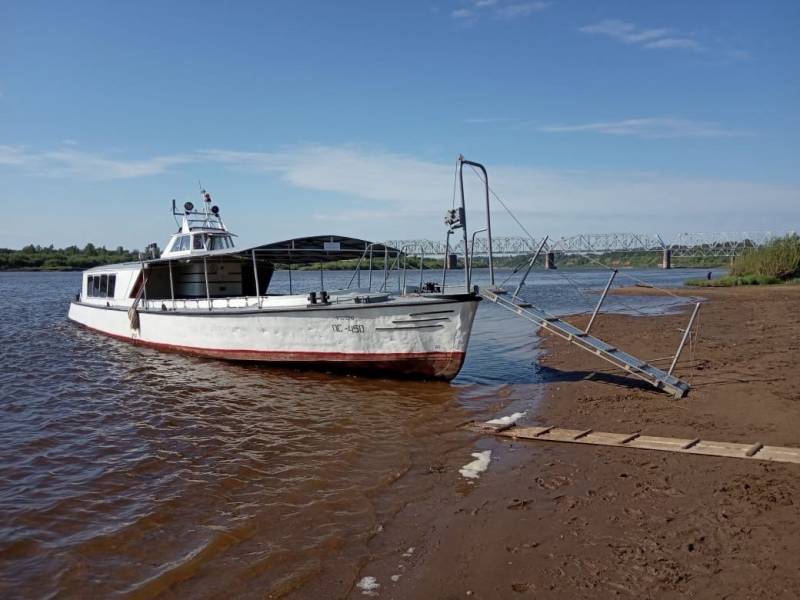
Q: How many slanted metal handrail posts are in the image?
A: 3